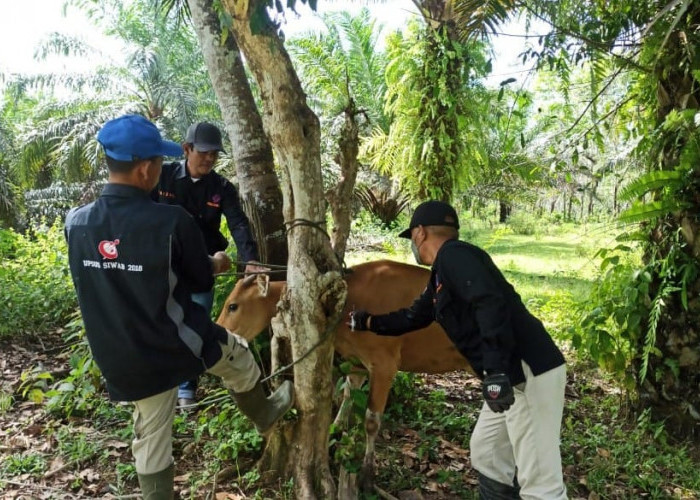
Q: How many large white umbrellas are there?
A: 0